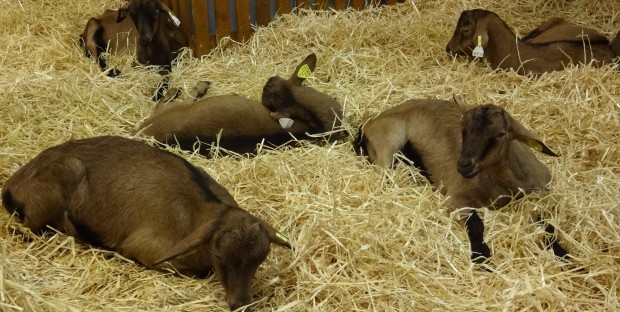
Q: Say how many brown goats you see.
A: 5